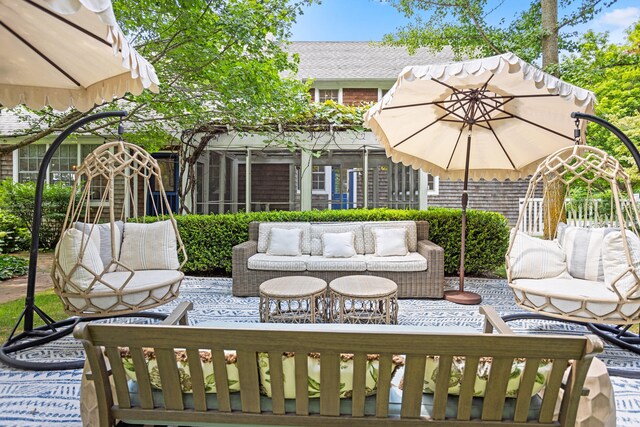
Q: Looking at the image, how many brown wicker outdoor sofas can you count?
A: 1